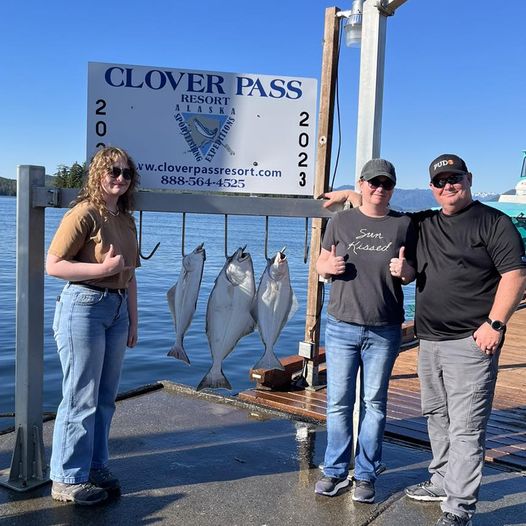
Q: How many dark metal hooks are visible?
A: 5